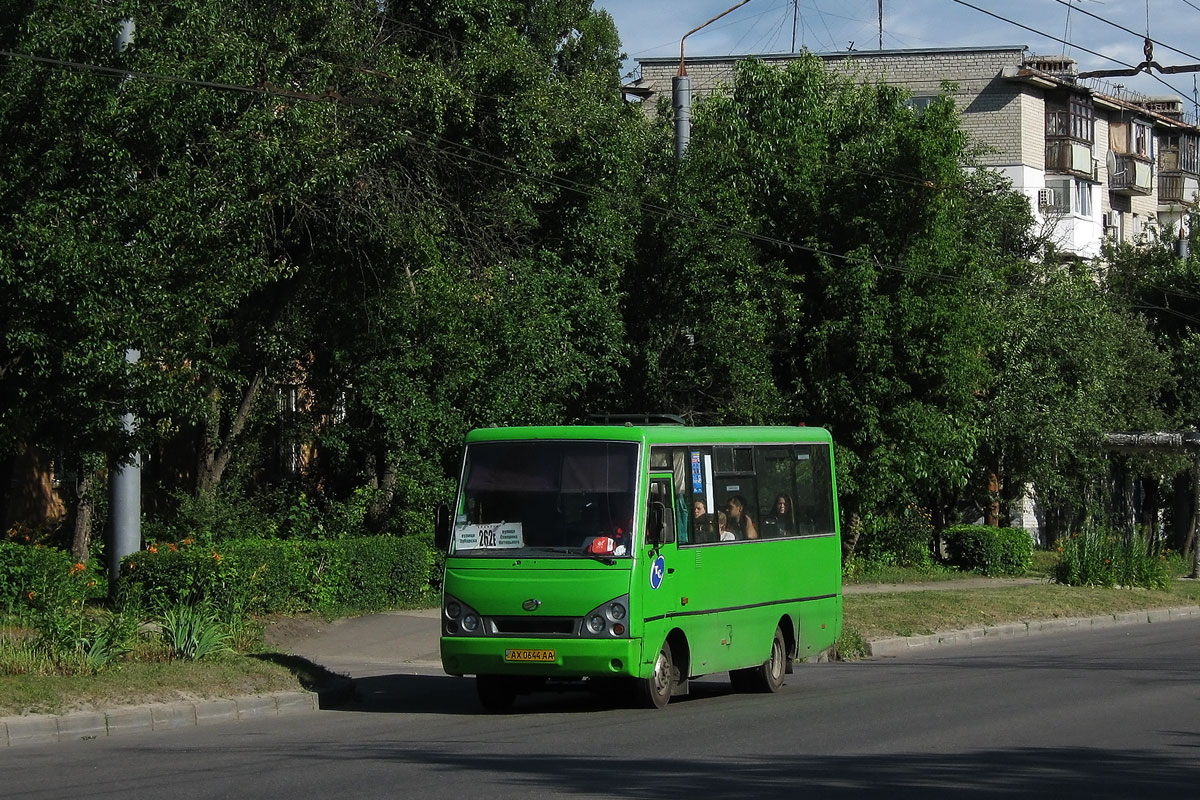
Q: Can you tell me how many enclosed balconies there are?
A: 4